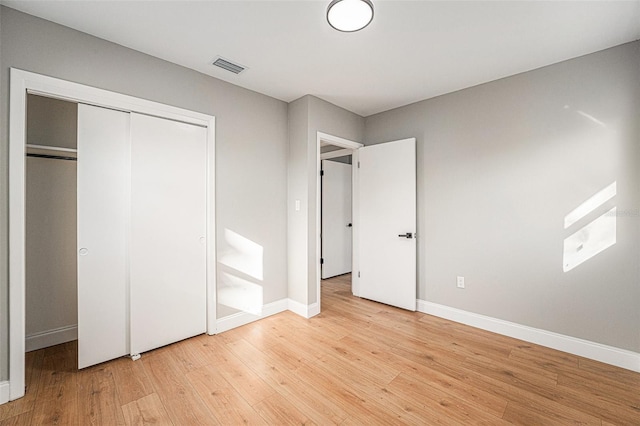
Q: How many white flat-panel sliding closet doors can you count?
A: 2